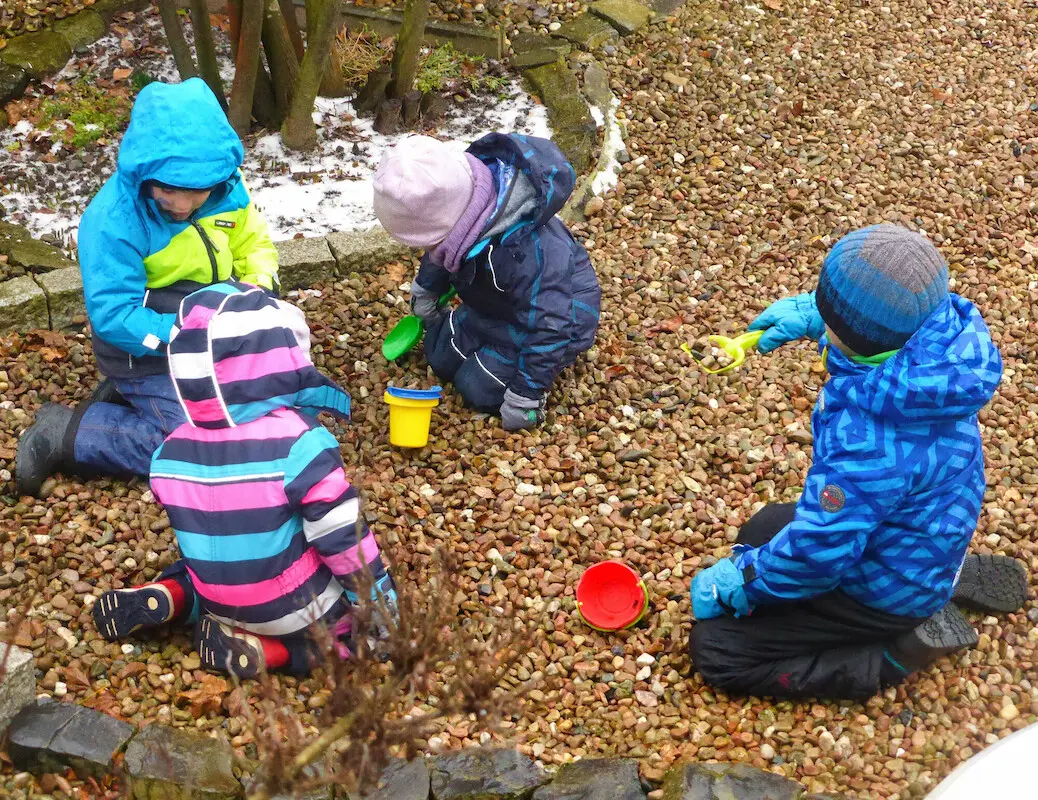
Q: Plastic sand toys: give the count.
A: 4